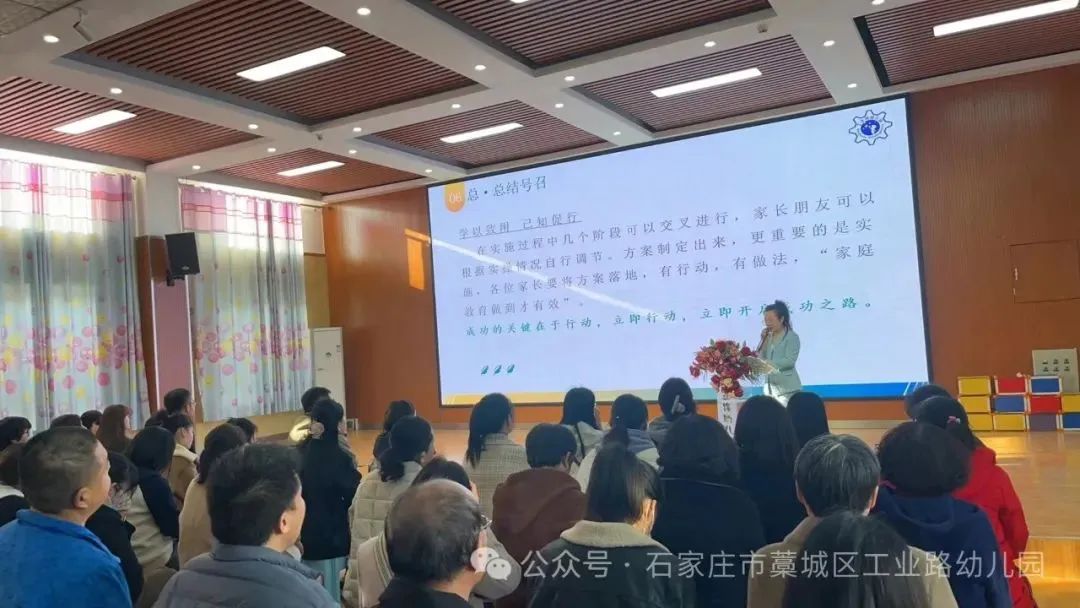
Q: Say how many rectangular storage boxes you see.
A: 11